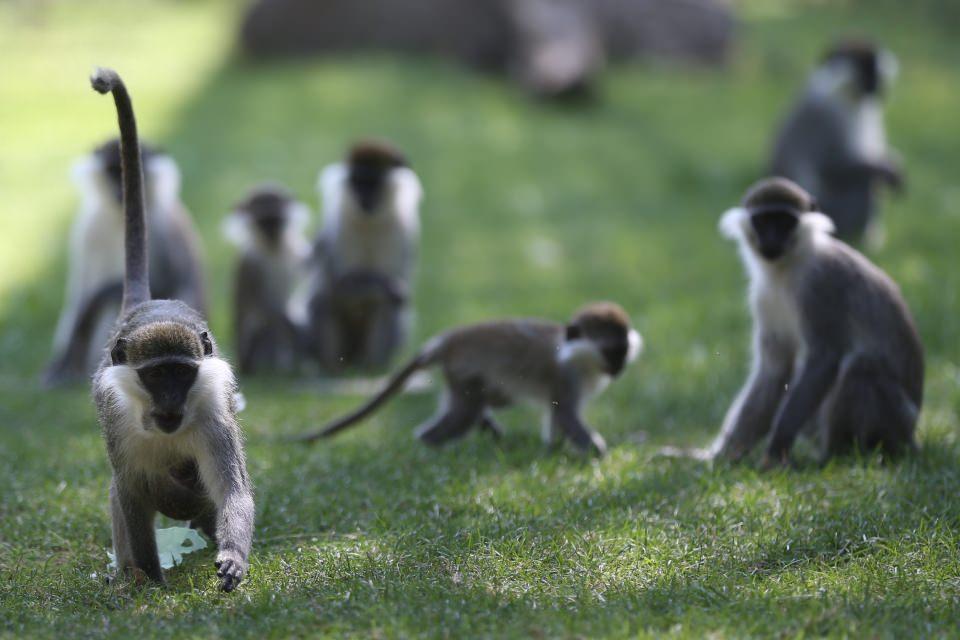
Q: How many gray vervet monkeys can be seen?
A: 7